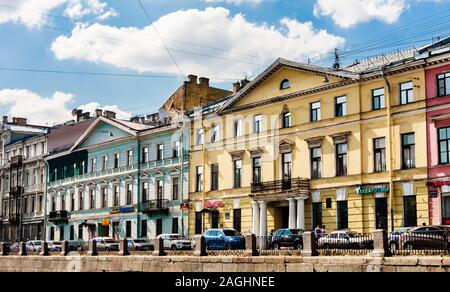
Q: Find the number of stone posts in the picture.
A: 11